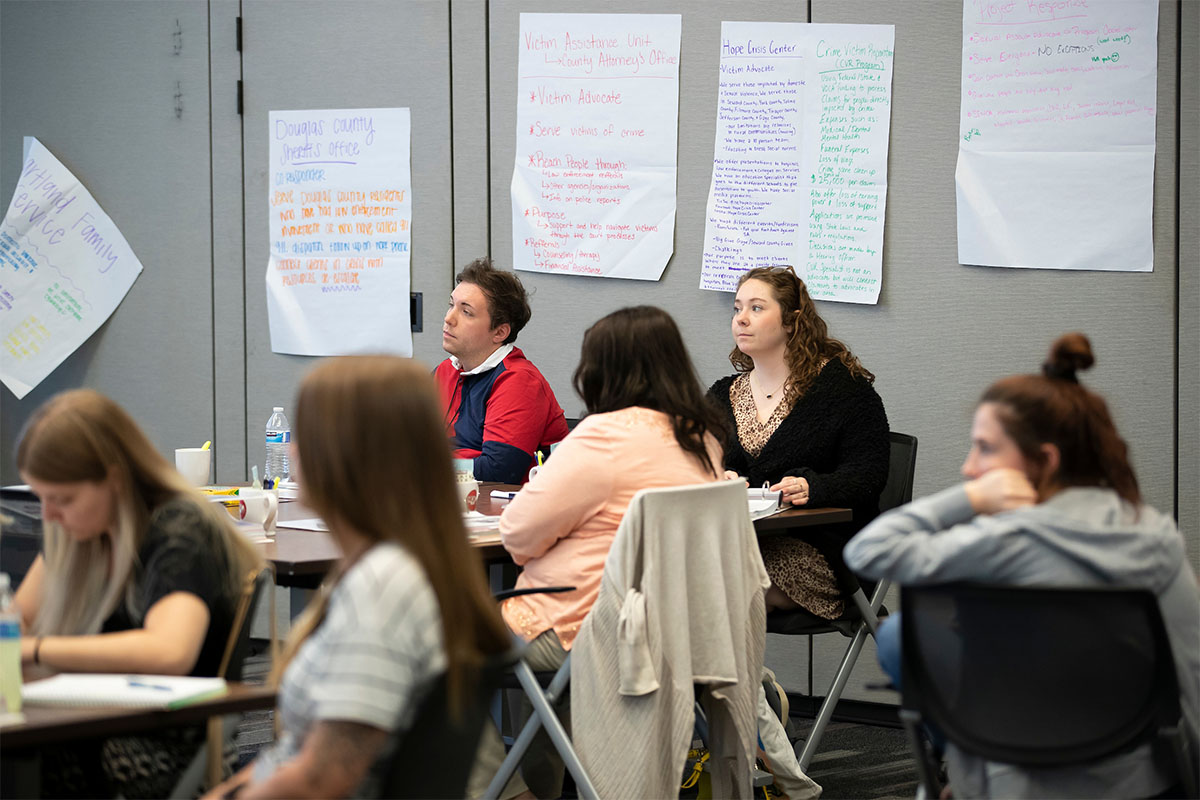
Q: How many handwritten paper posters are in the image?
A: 5